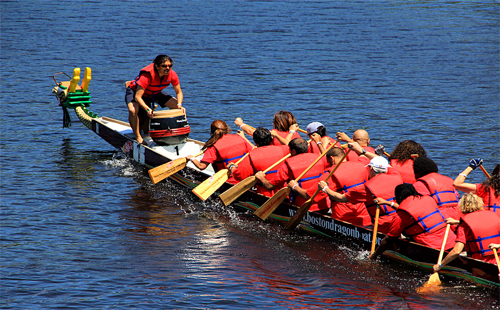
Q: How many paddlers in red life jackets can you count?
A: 13